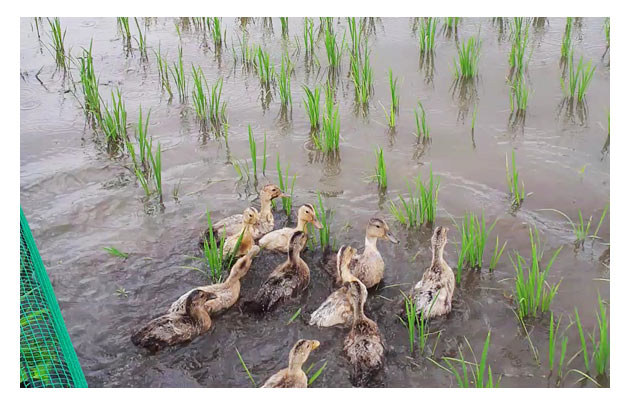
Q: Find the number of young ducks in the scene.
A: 11